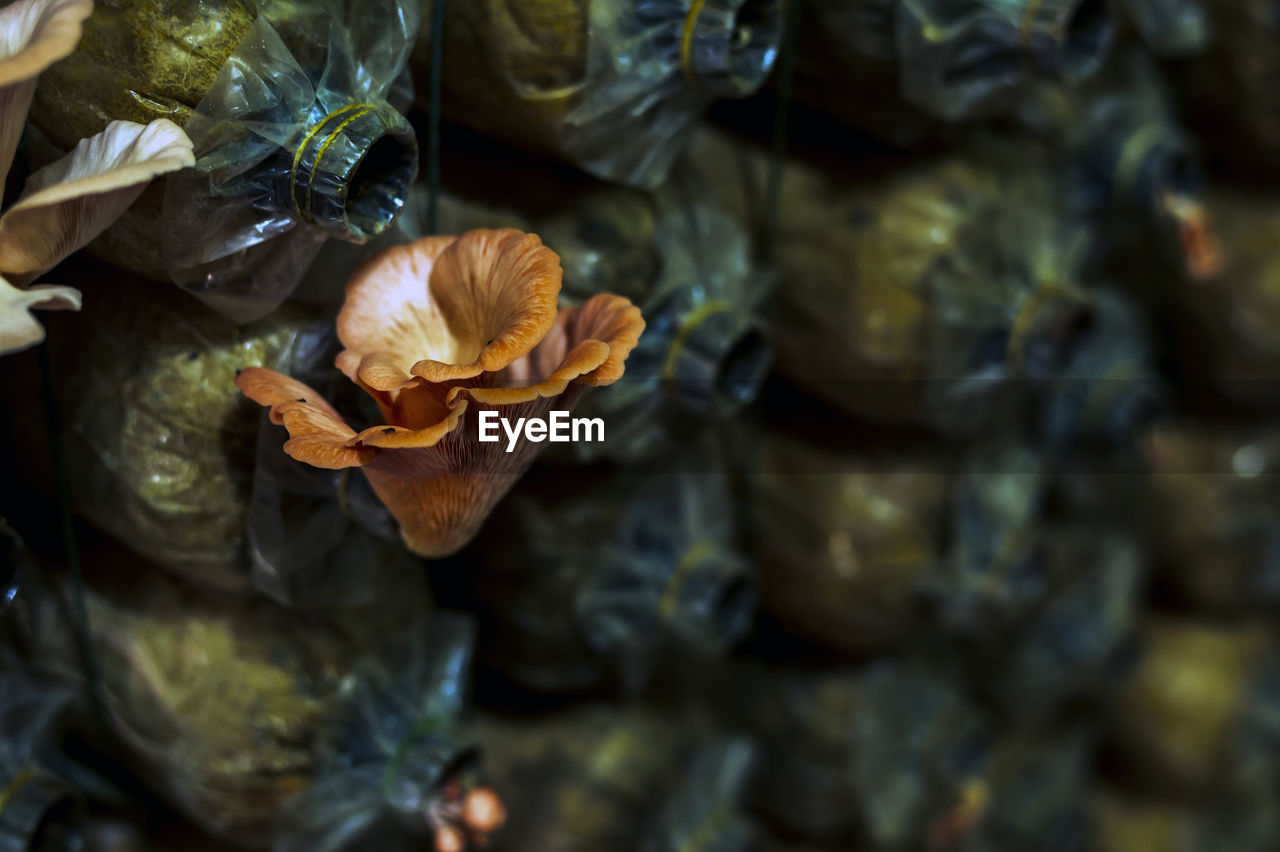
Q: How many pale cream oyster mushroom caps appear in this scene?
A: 3